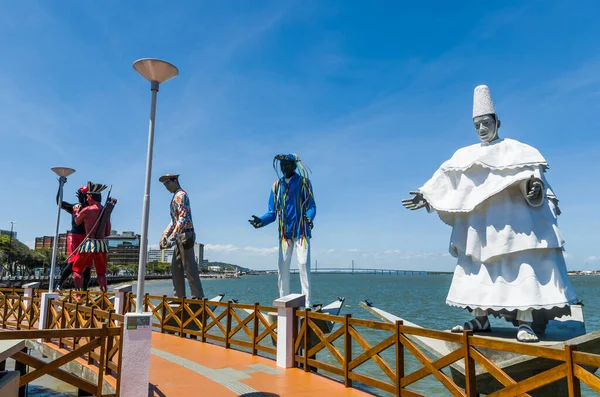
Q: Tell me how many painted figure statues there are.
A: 5